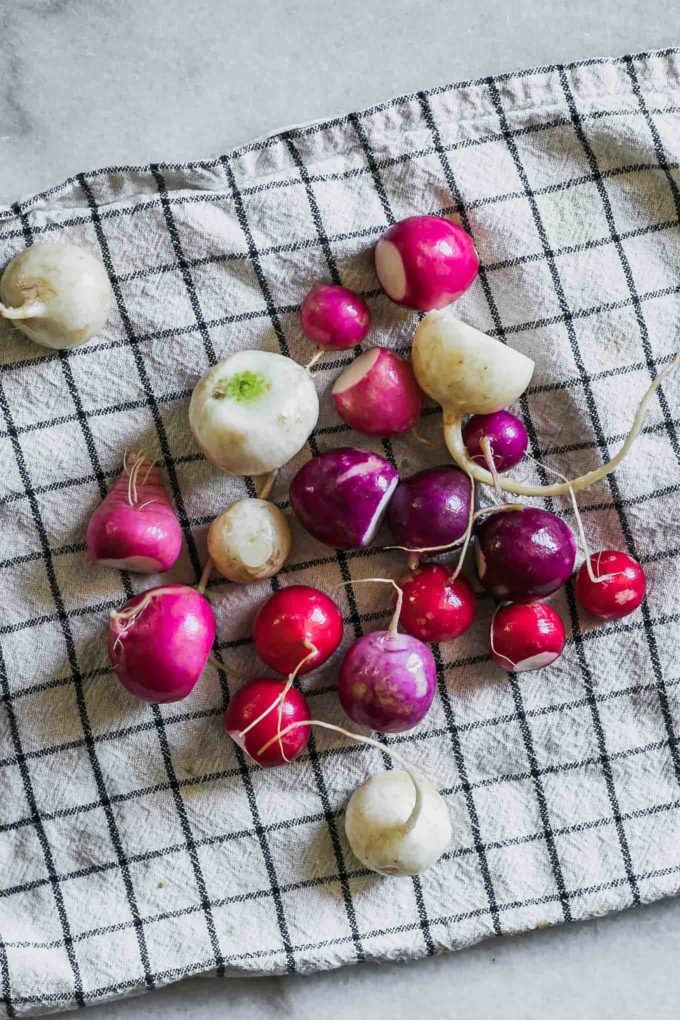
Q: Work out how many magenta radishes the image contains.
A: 5